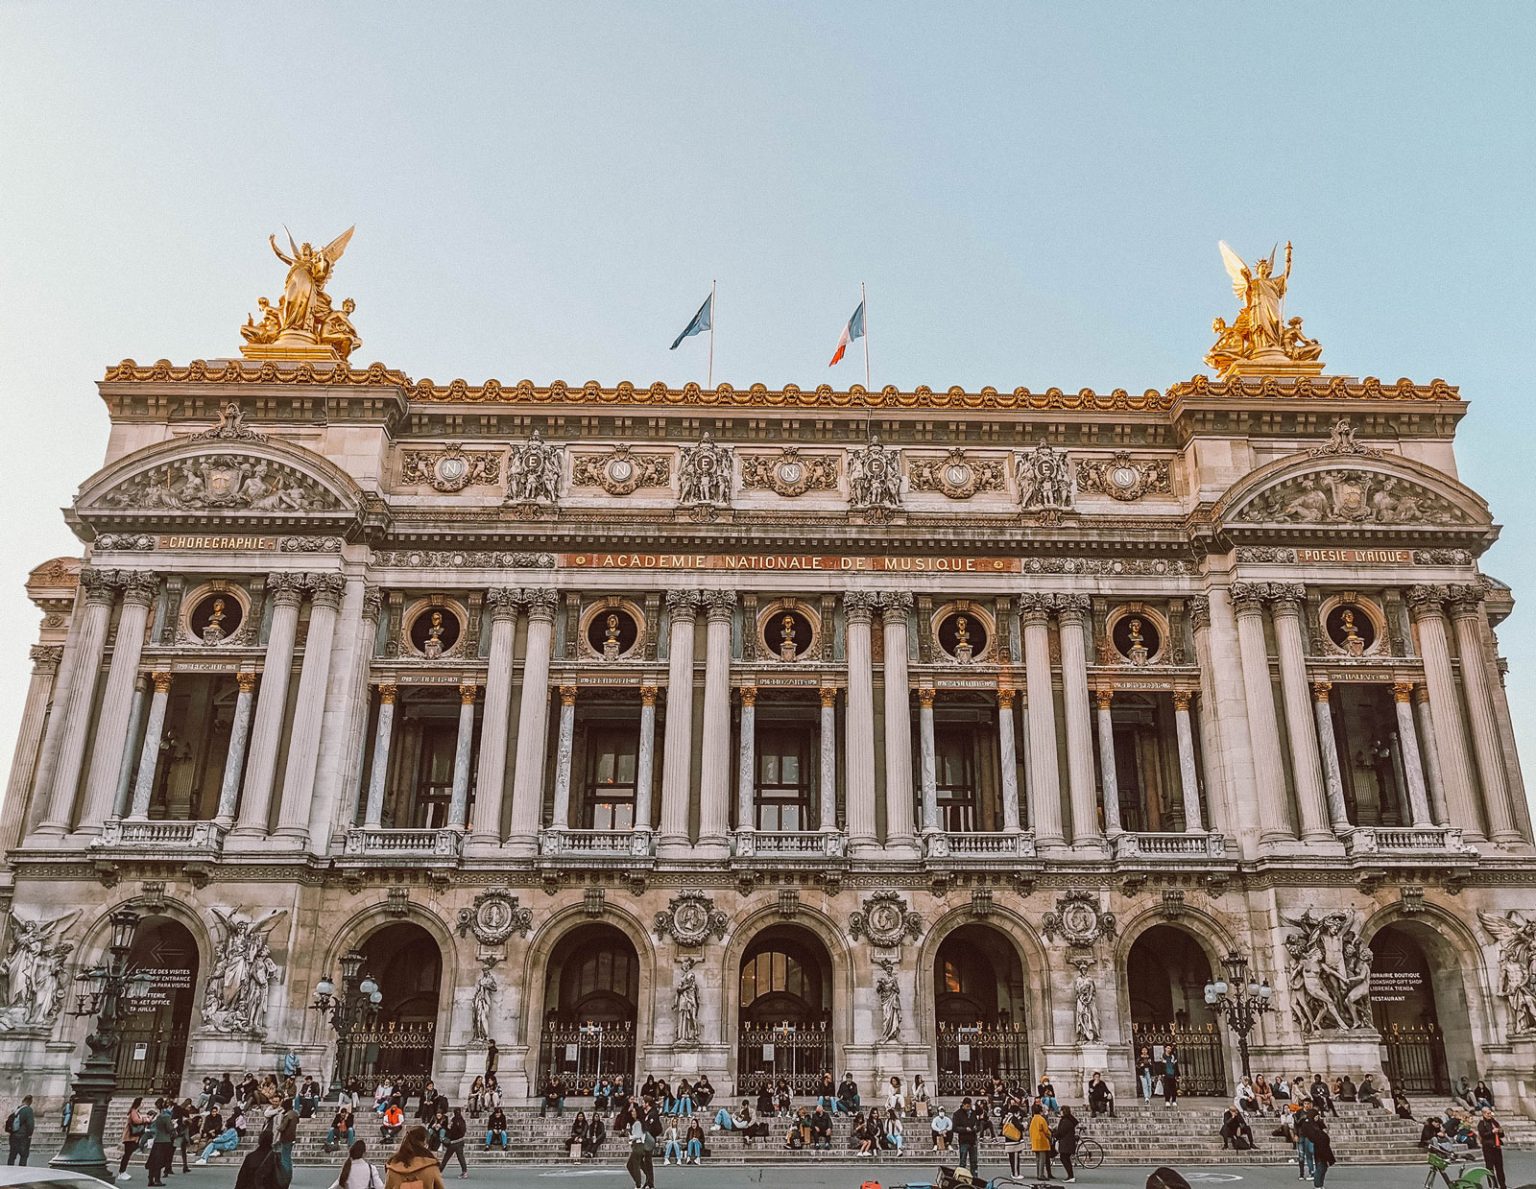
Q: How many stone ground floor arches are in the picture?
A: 7